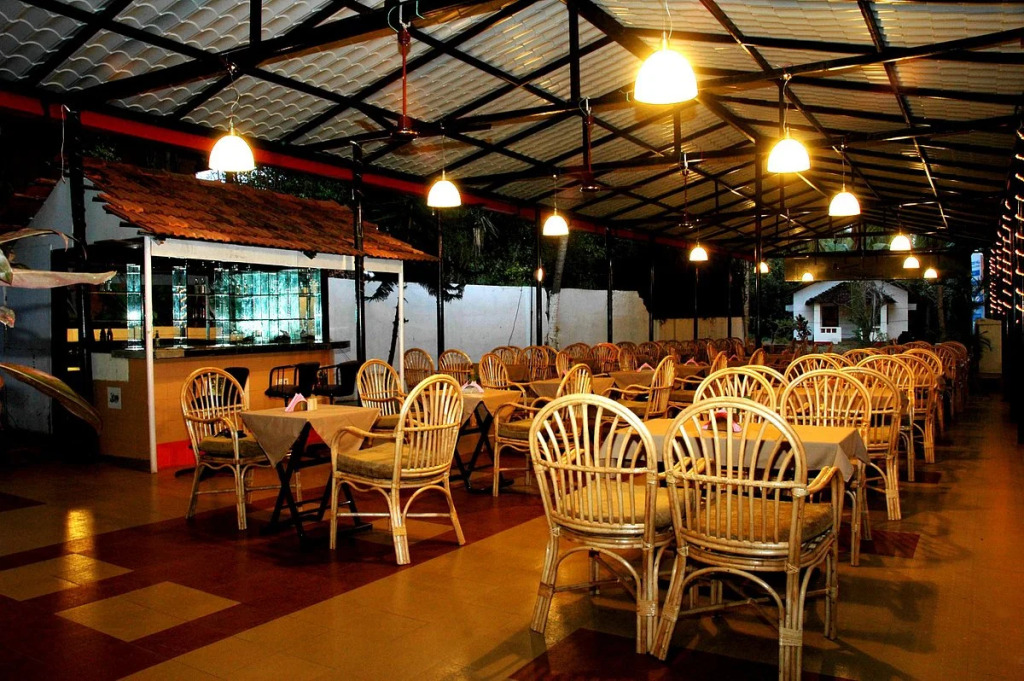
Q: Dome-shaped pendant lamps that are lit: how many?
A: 12